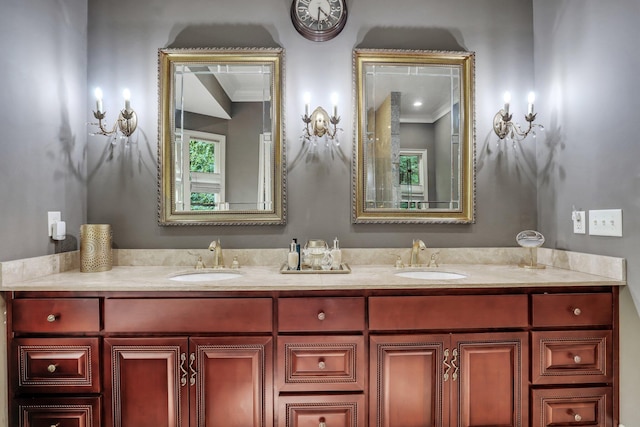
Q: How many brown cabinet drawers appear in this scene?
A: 9